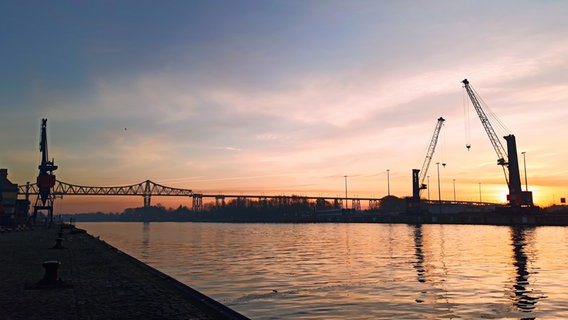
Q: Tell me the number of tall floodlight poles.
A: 7